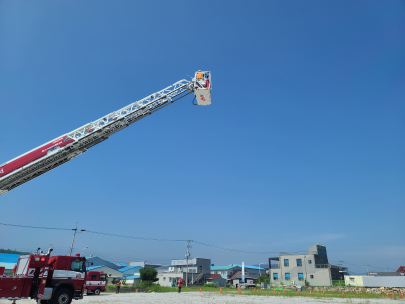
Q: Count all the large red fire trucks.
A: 2